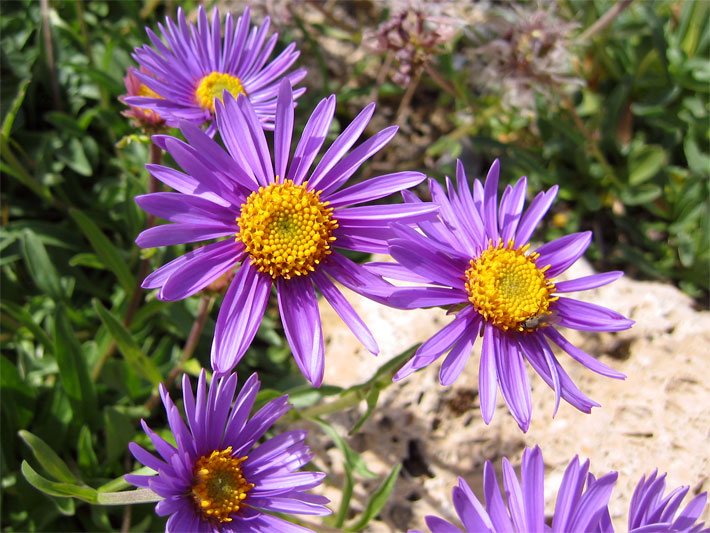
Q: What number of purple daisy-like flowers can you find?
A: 6